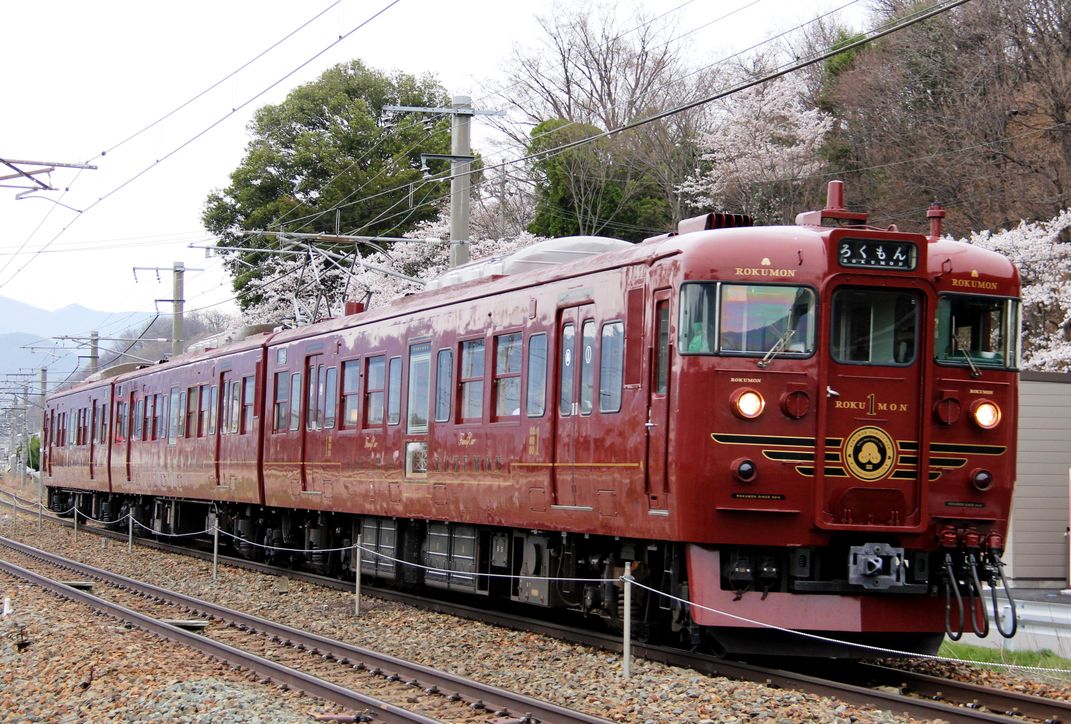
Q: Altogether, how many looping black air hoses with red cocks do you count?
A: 3